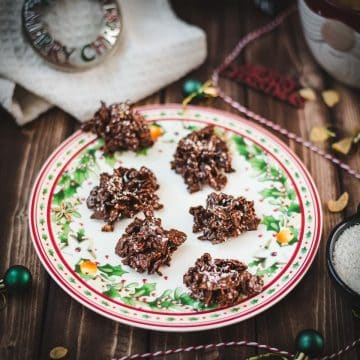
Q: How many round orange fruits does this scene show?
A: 3